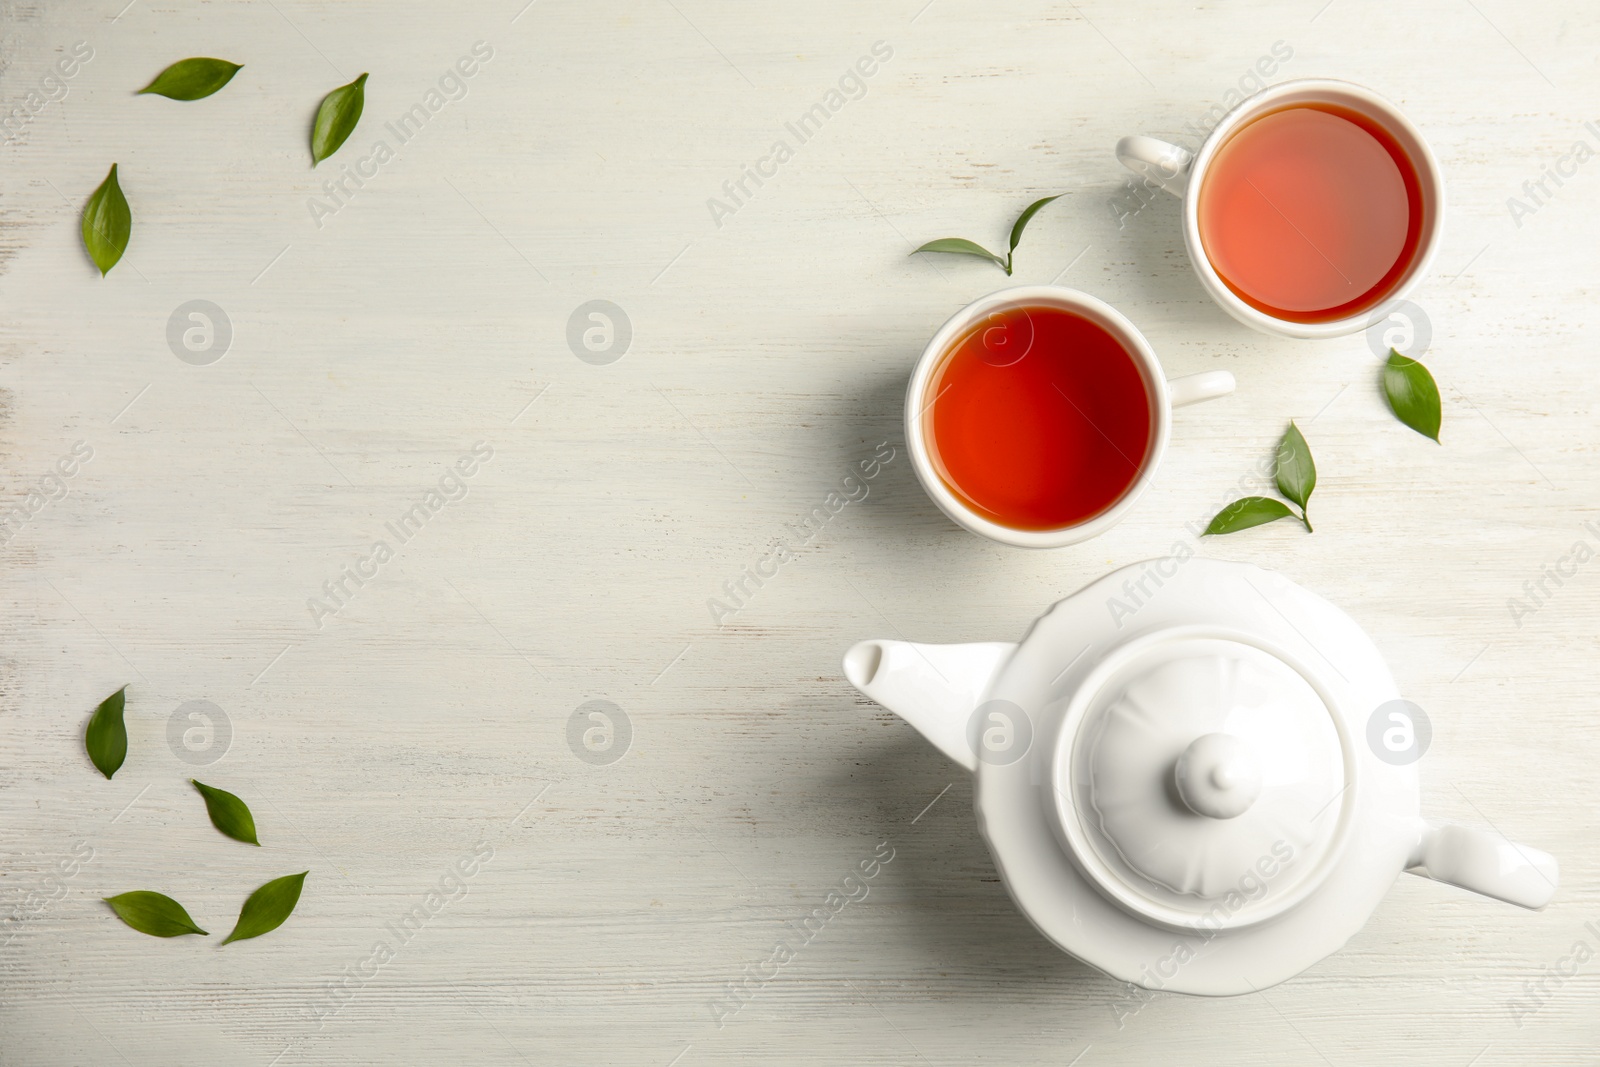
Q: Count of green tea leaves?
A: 12